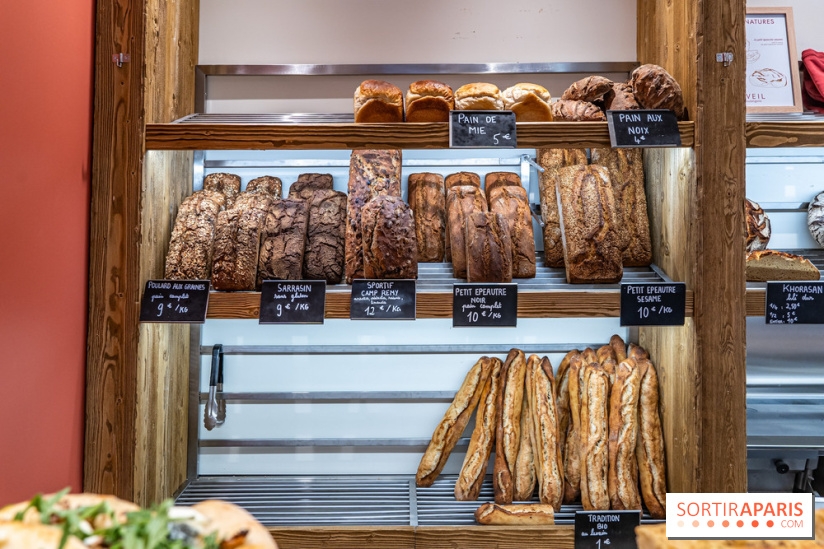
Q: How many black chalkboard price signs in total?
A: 9